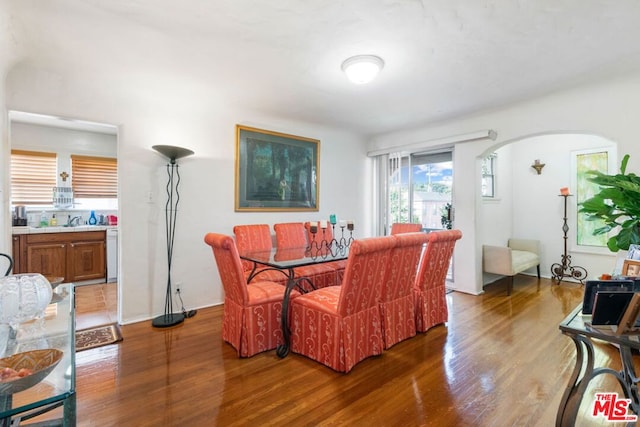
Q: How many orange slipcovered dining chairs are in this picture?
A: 8